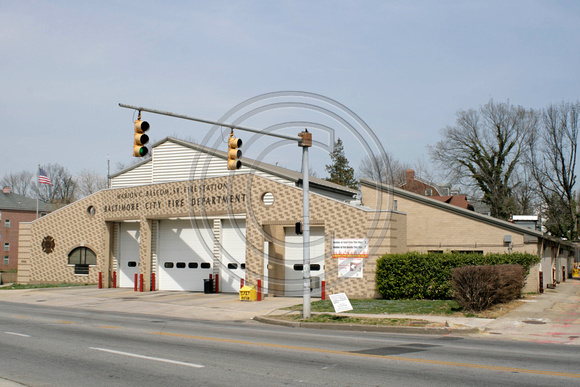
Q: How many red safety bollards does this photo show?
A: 10